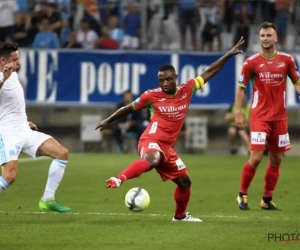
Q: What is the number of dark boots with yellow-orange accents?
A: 2